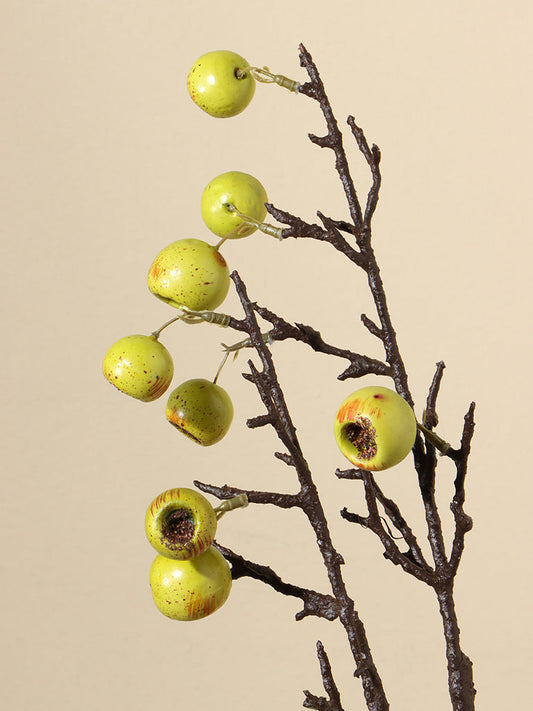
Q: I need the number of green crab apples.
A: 8